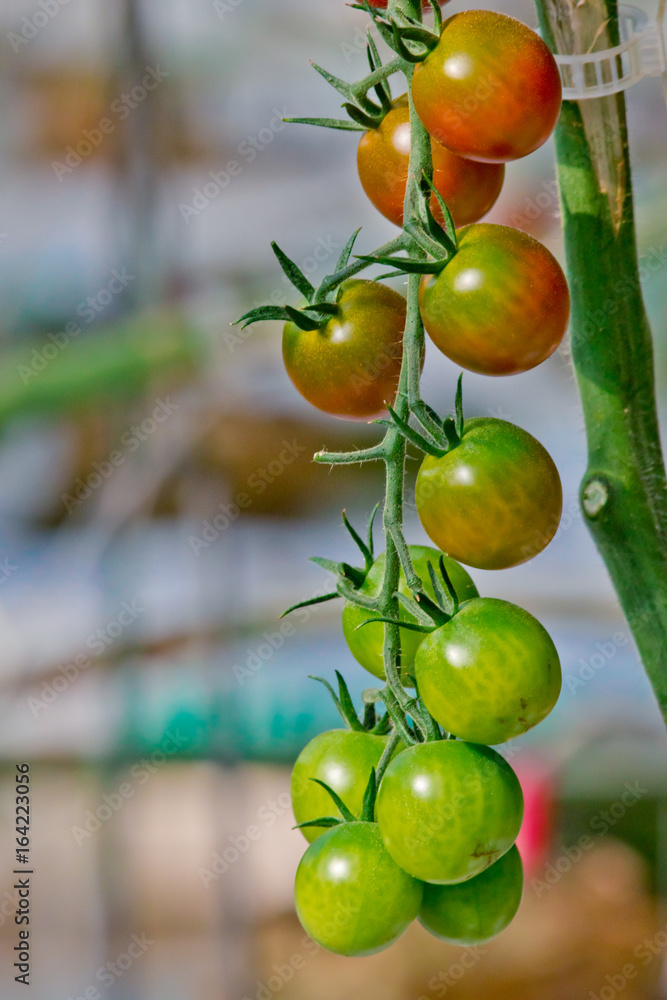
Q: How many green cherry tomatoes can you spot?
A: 6